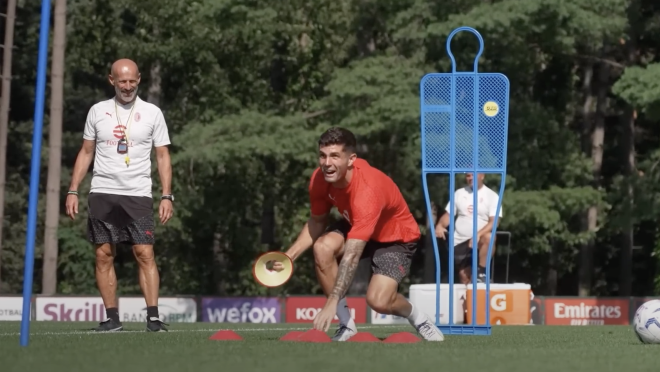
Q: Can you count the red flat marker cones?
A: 5